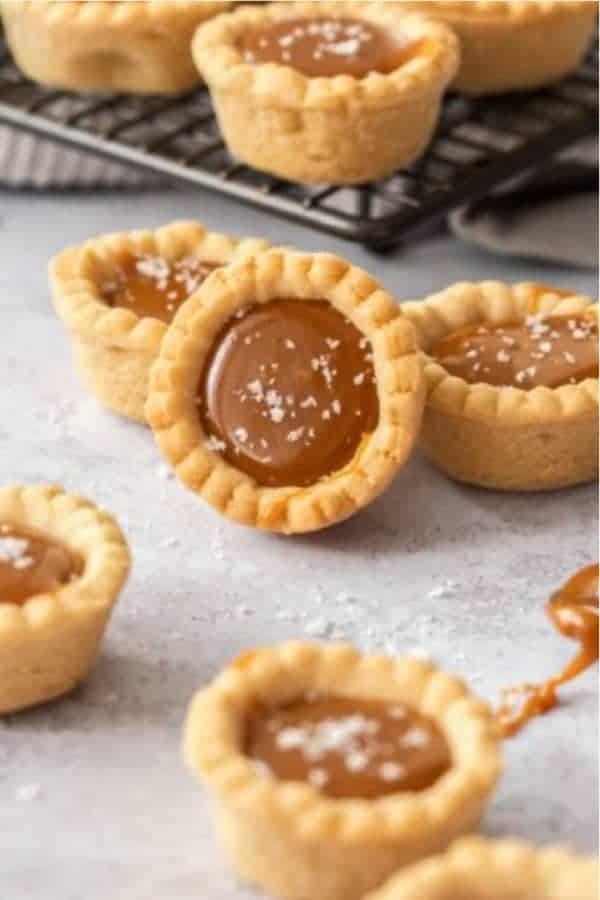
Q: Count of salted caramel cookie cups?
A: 9